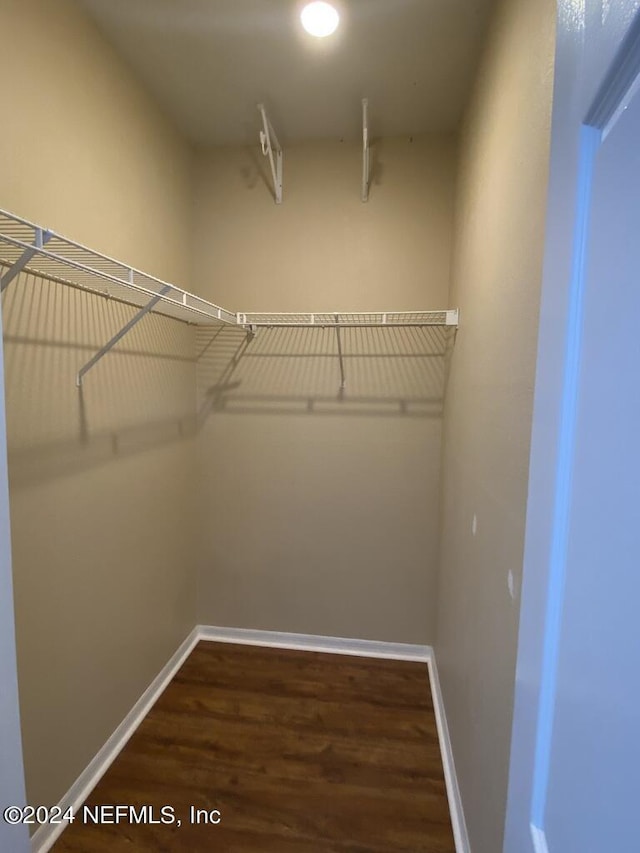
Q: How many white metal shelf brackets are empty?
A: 2